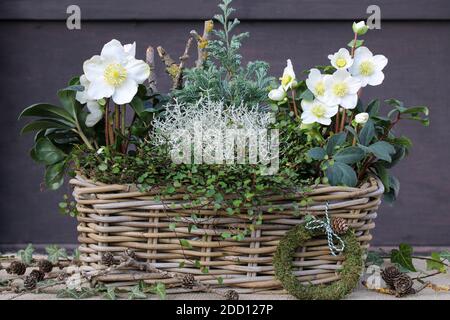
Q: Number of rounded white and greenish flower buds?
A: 3